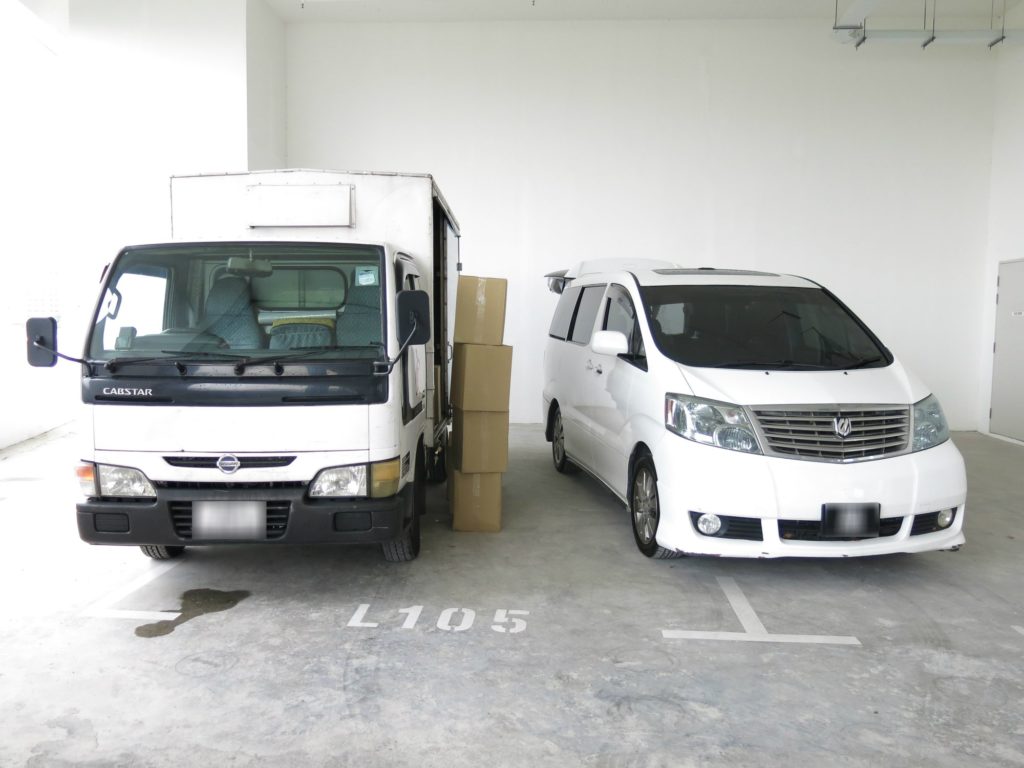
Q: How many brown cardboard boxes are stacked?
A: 4